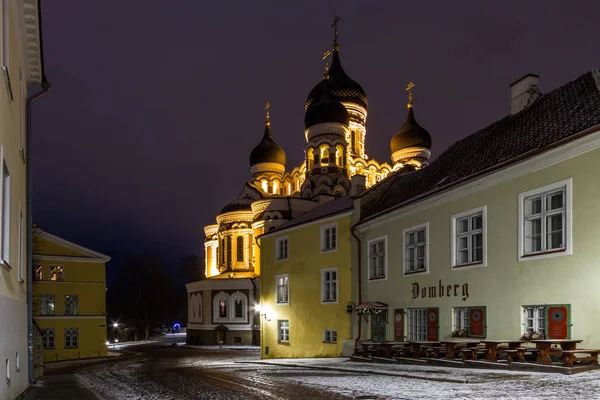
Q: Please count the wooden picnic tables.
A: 6